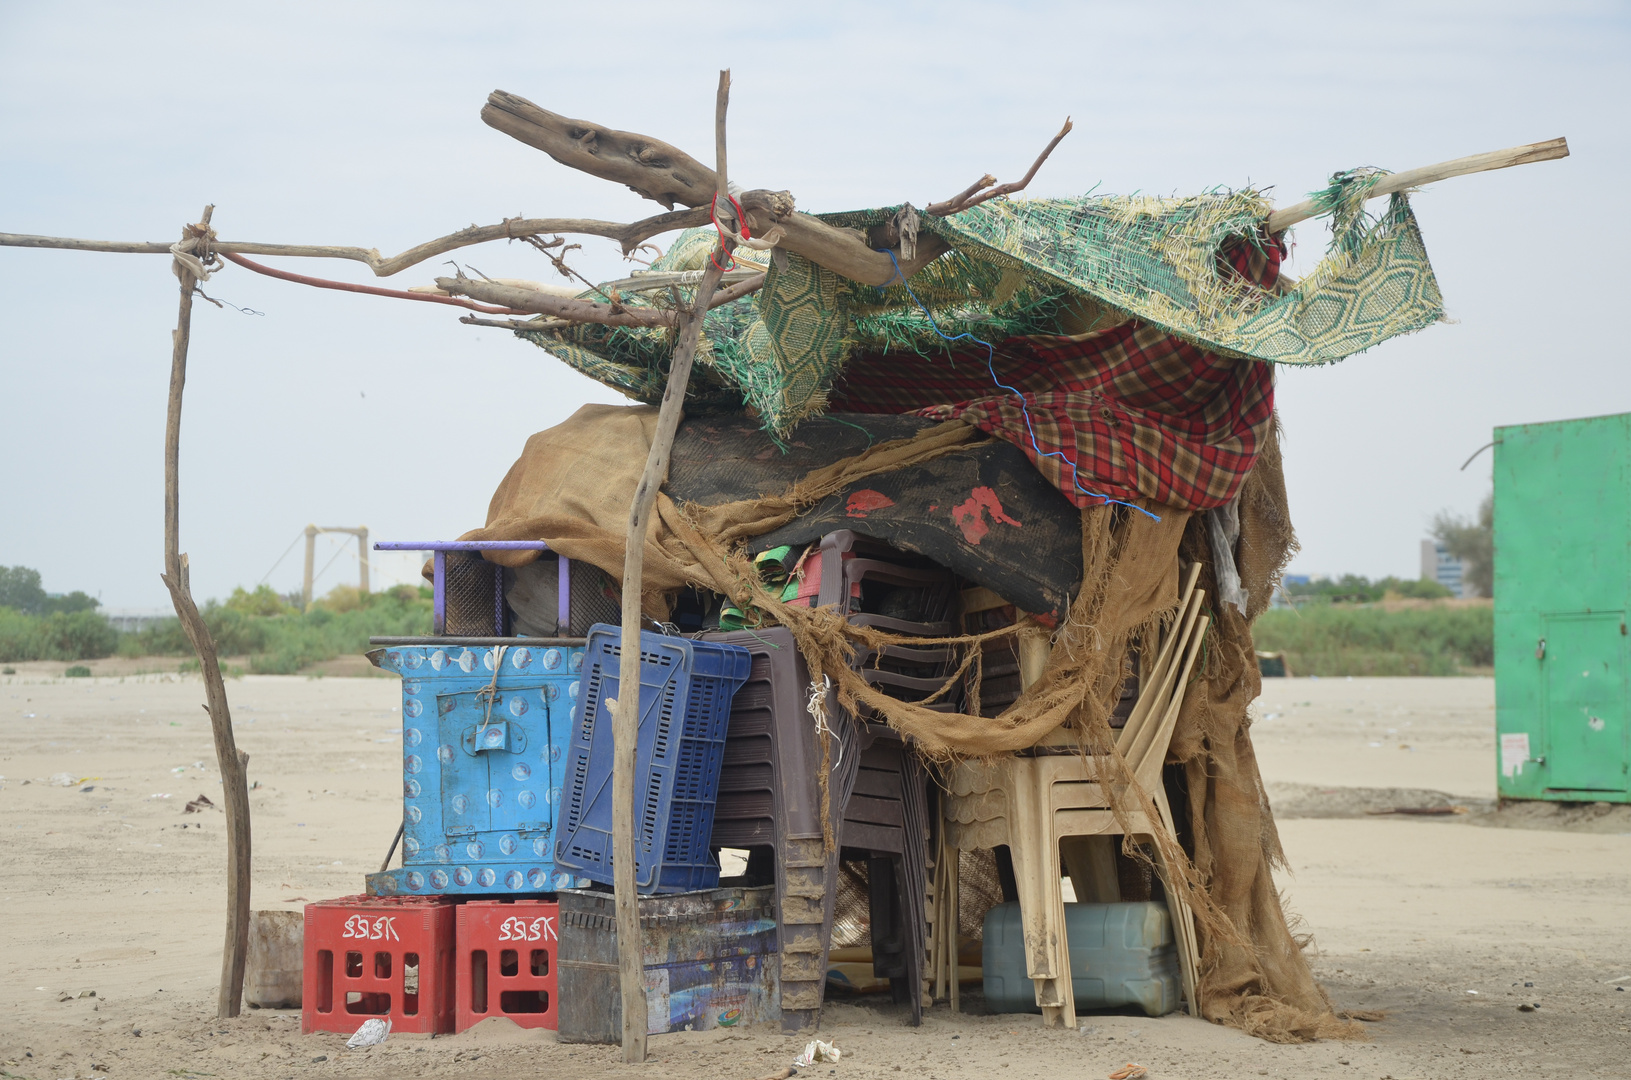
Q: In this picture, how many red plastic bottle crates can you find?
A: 2